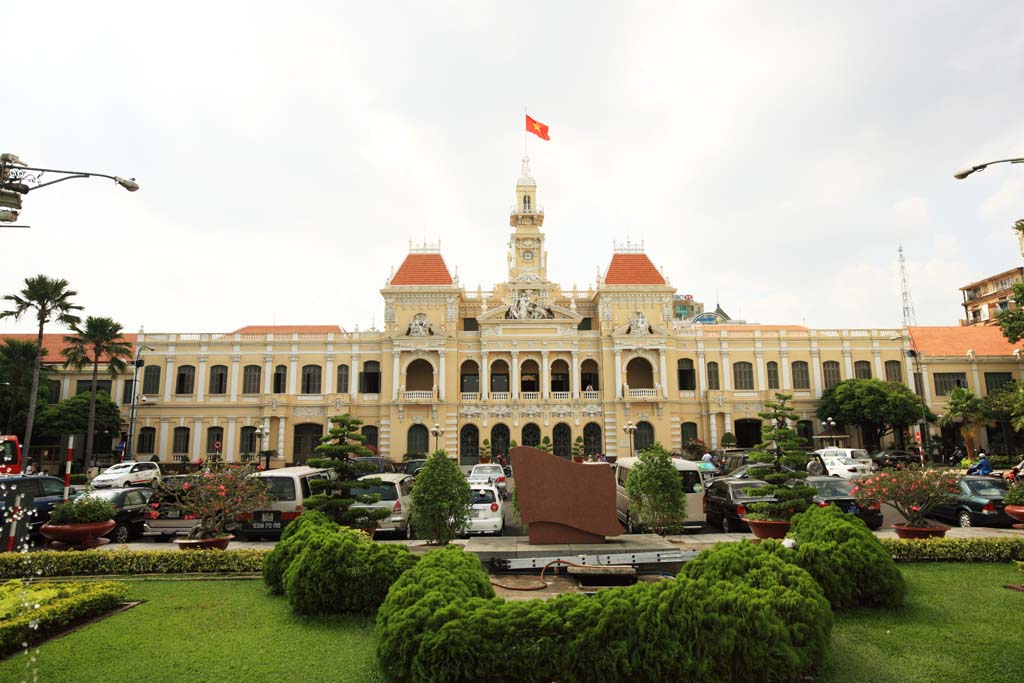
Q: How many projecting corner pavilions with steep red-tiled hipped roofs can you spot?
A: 2